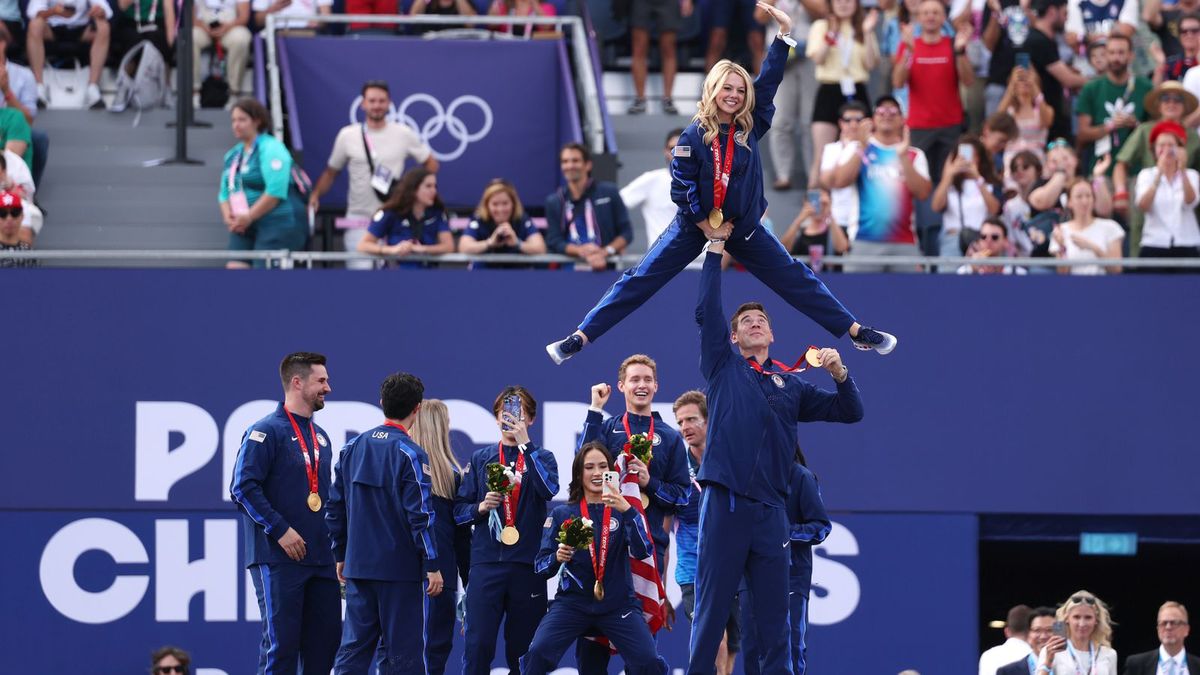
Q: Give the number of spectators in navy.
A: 3